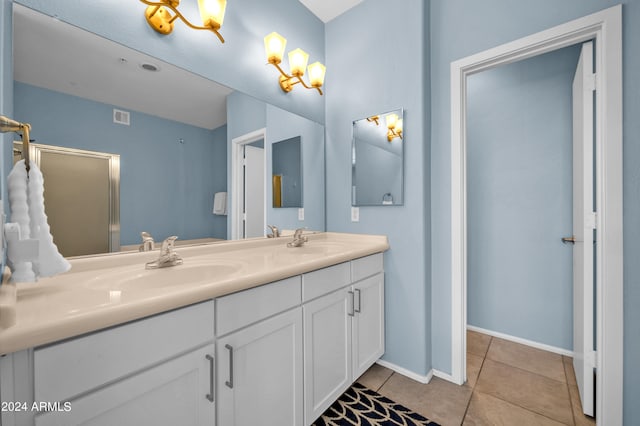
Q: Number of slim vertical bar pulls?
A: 4